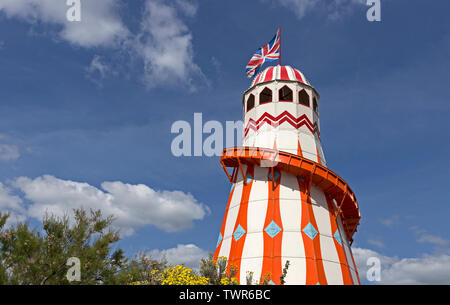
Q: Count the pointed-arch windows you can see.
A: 5